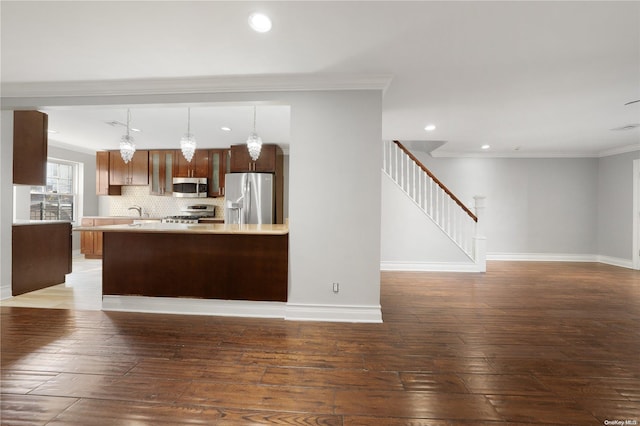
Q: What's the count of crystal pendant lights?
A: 3